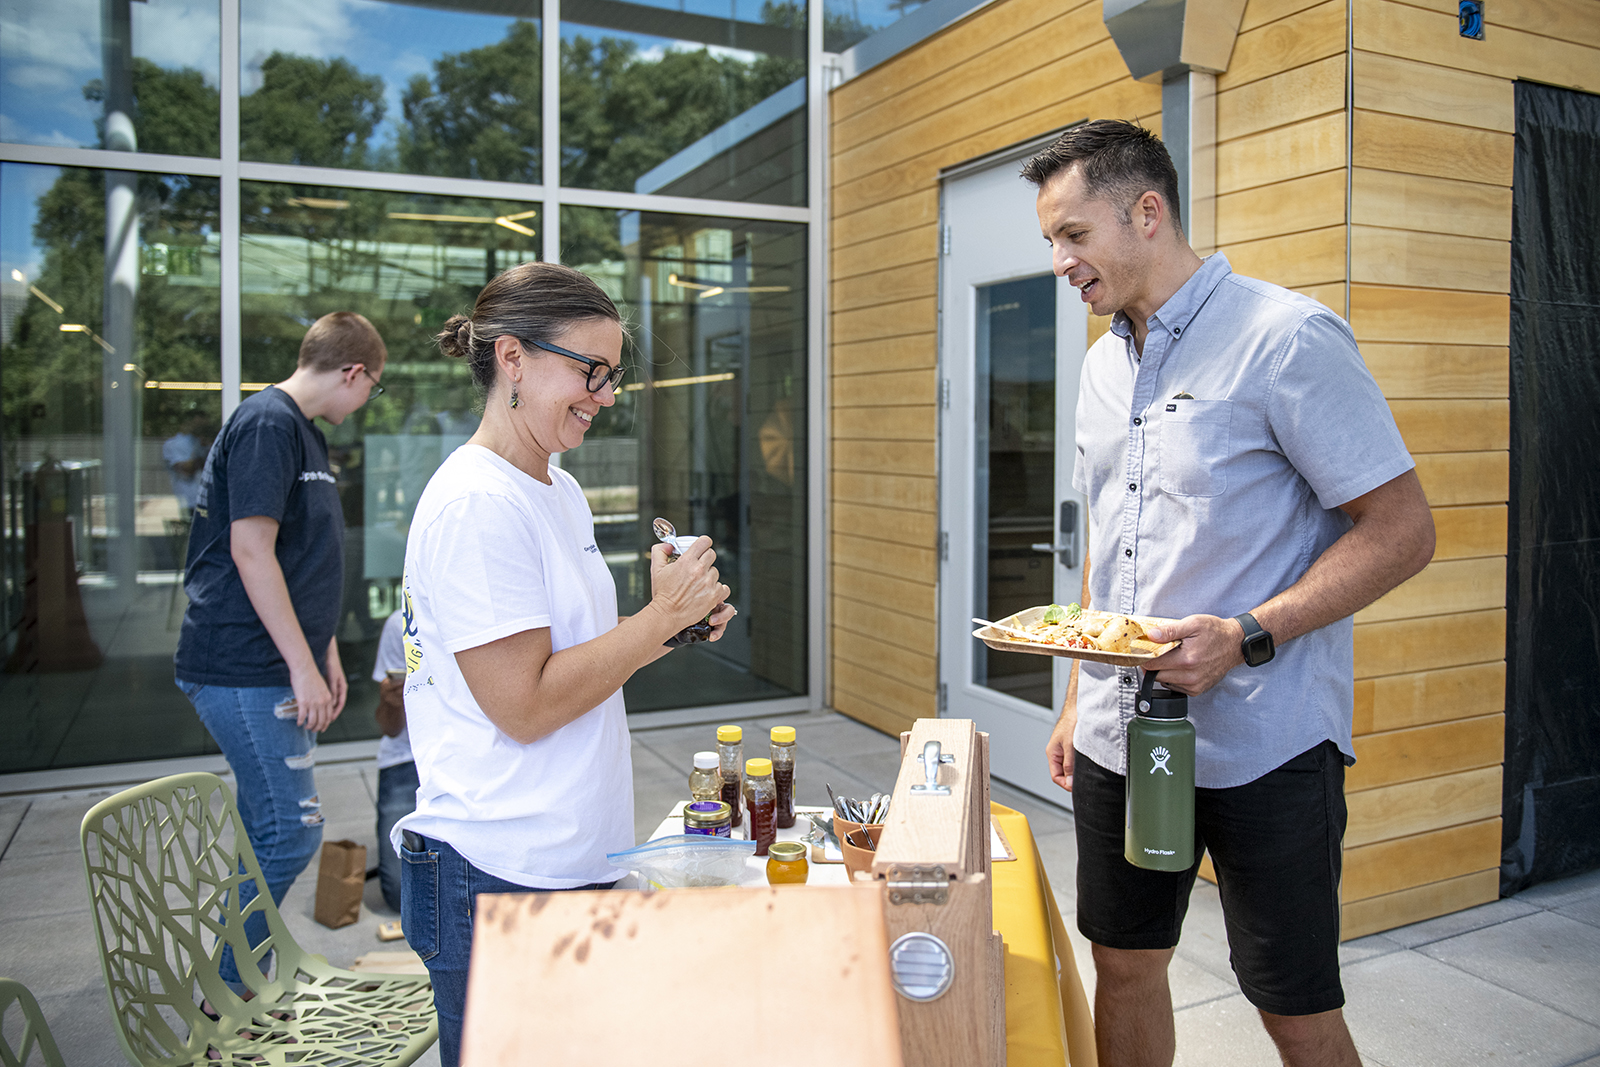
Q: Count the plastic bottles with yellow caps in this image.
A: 3